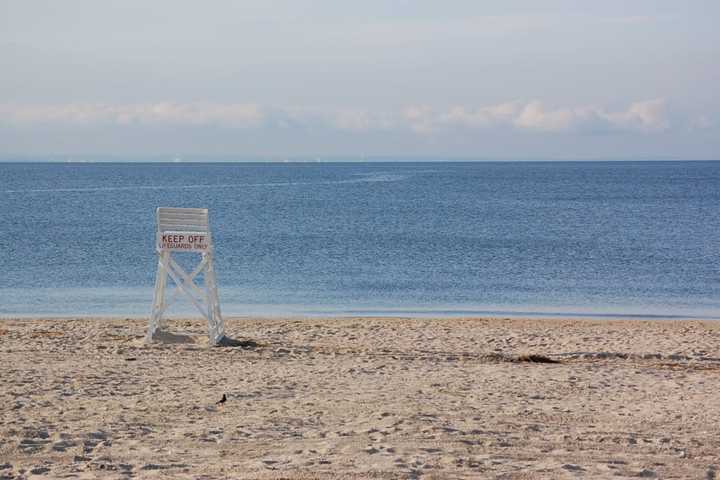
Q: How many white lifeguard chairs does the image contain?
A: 1